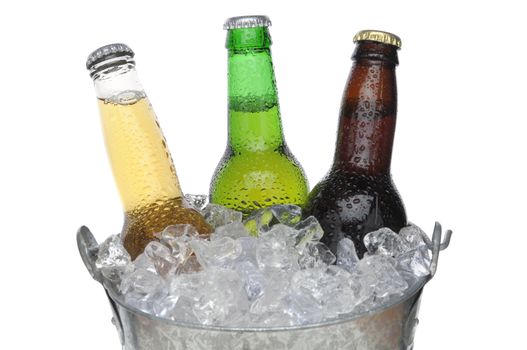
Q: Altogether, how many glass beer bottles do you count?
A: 3